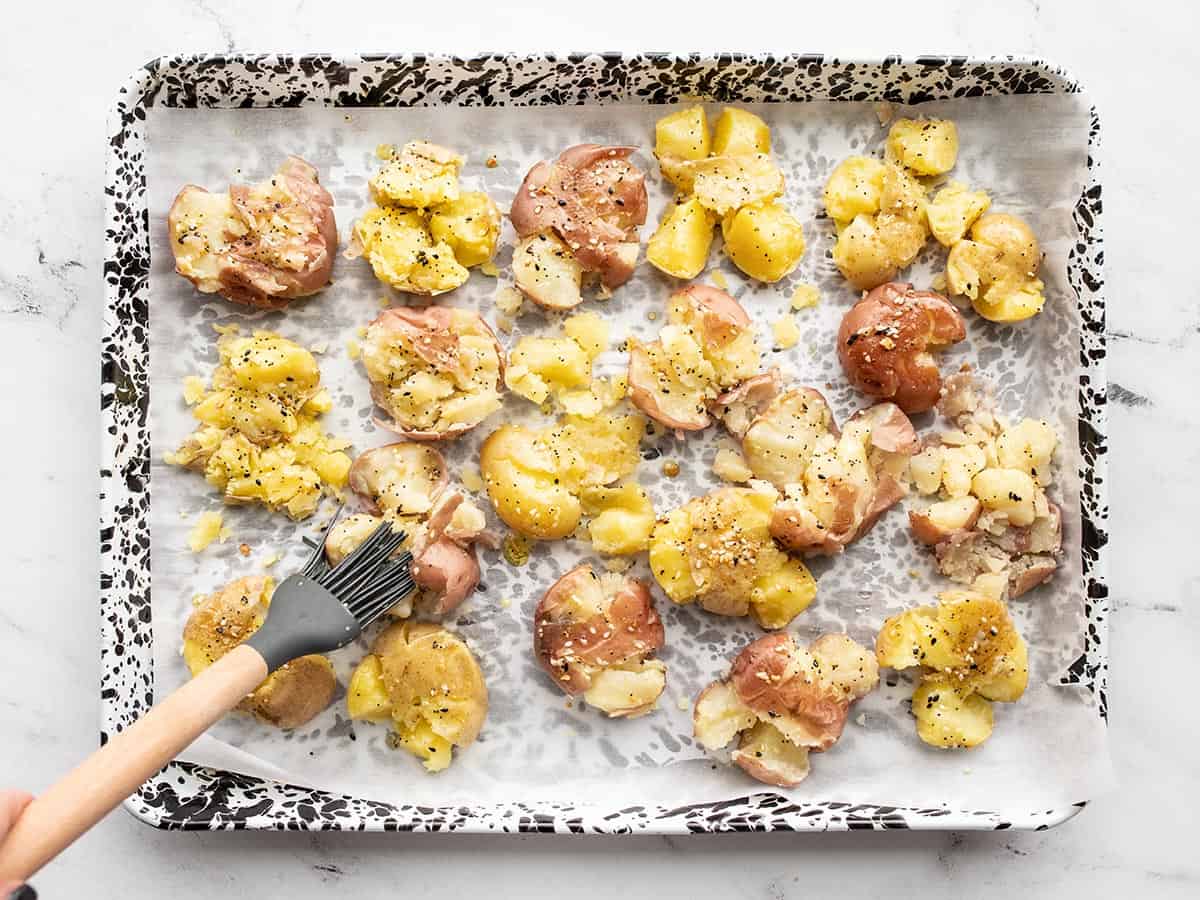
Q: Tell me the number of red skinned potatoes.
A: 10